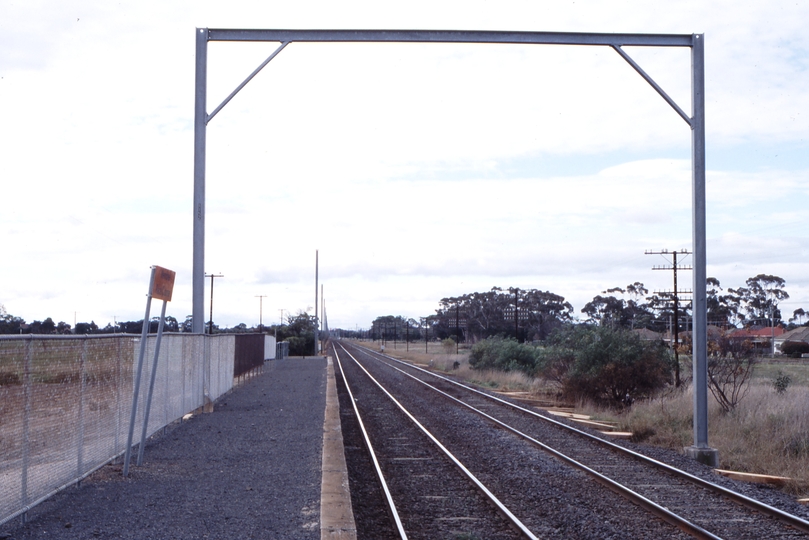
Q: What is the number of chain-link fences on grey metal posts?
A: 1